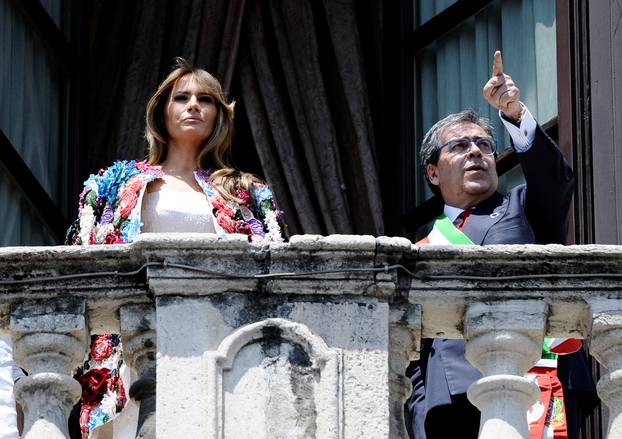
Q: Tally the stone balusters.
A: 5